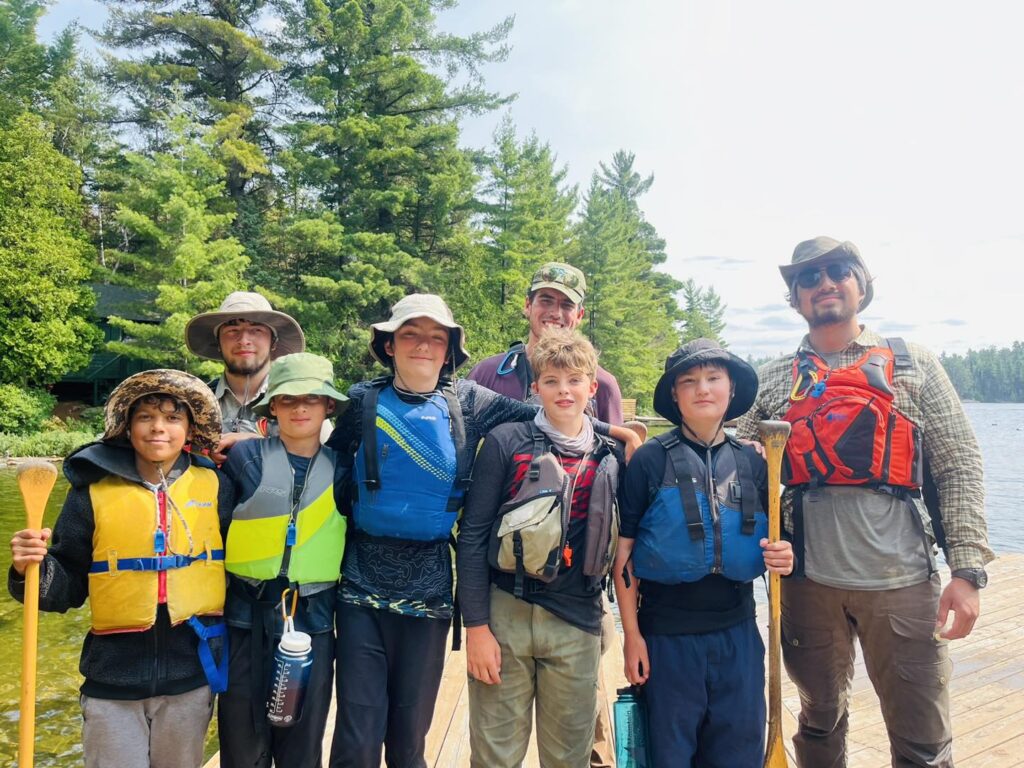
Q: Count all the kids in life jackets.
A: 5